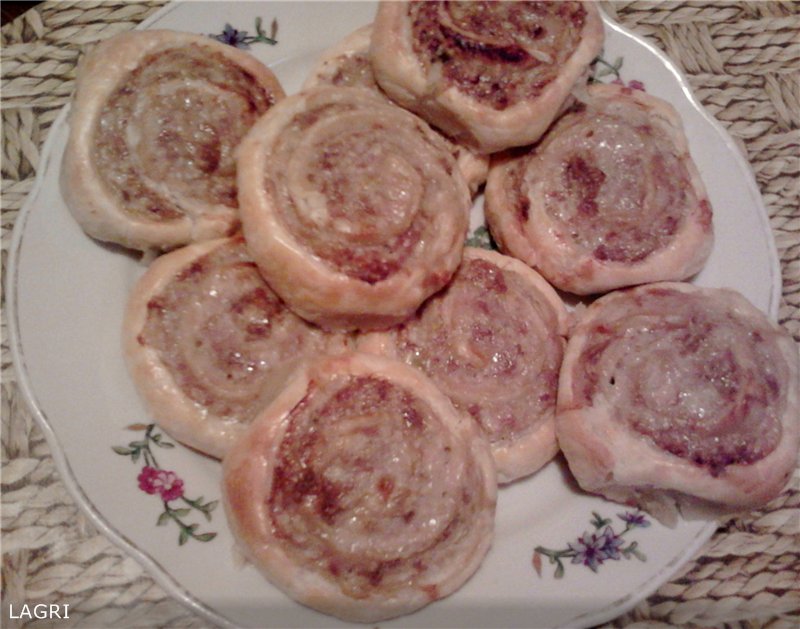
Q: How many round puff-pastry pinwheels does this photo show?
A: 9